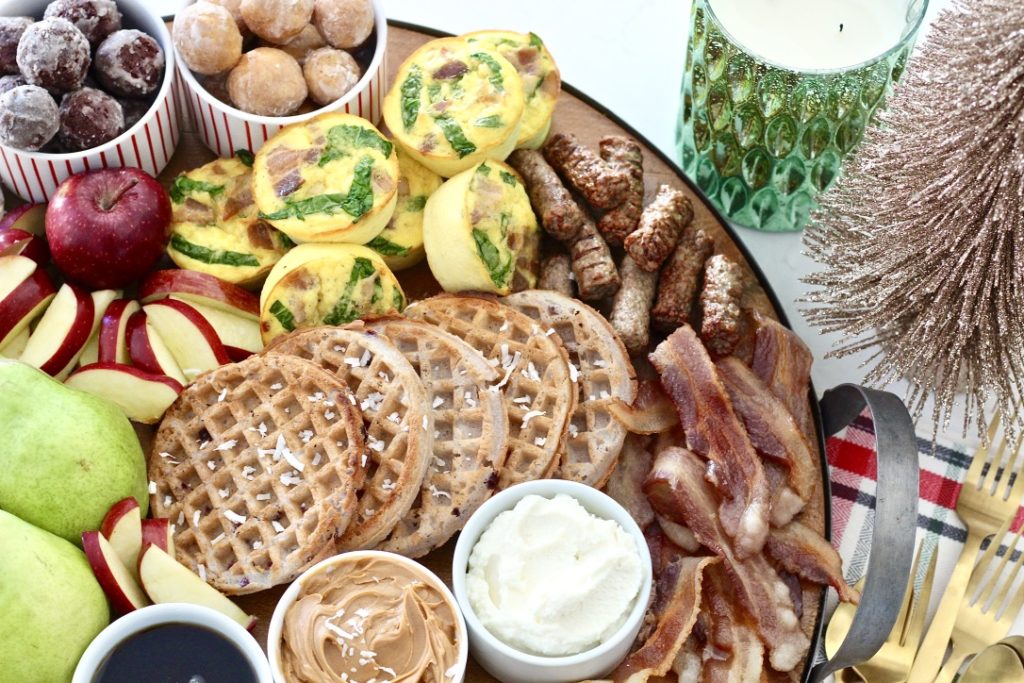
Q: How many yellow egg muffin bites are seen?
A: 7